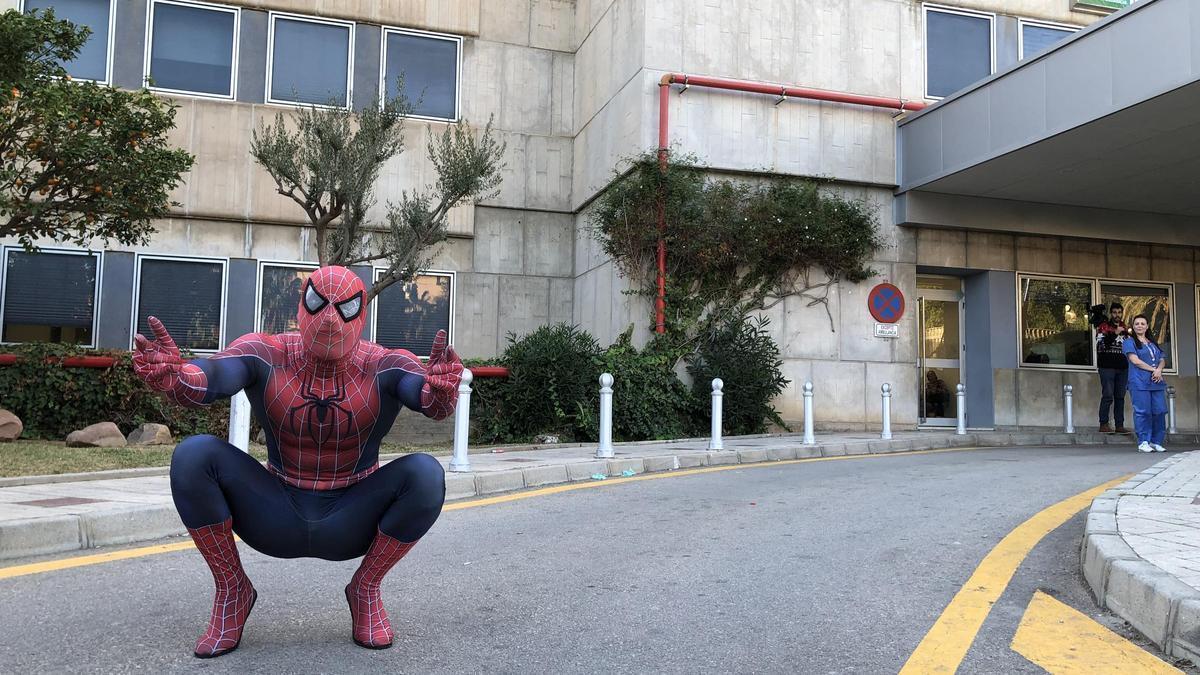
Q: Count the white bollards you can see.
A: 9